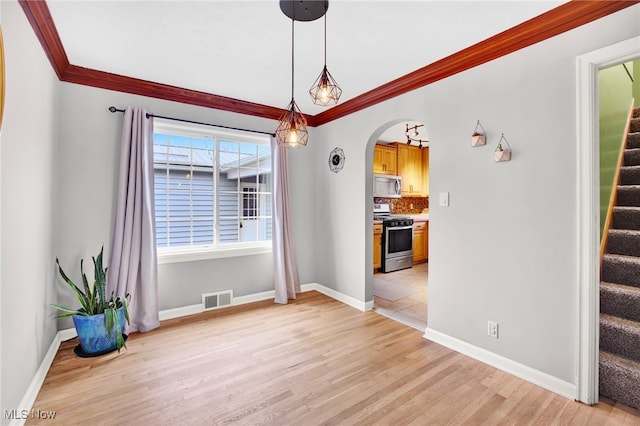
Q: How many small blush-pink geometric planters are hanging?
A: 2